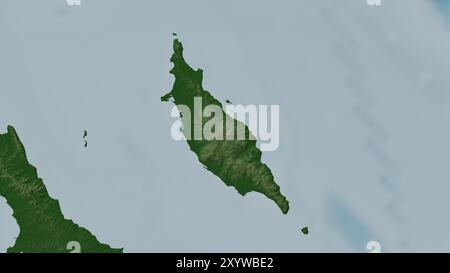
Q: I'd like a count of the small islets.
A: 5